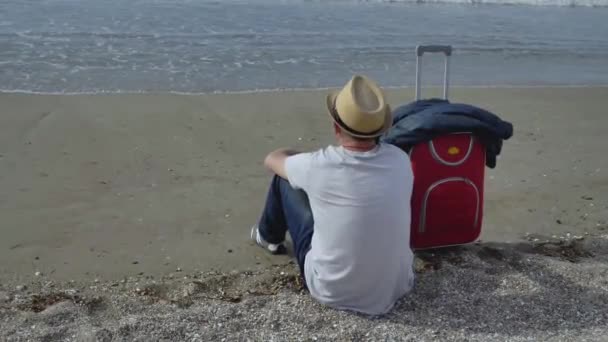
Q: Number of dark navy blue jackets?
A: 1